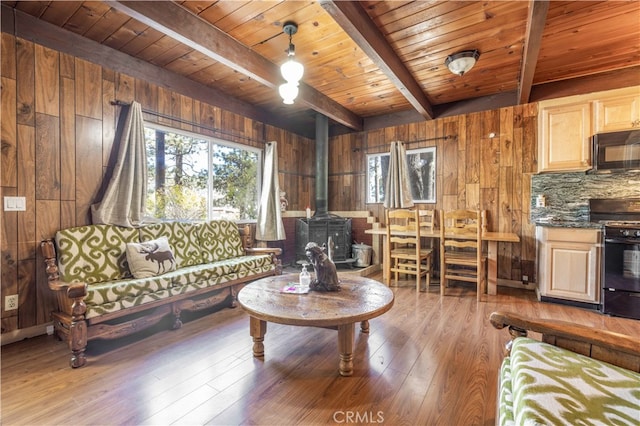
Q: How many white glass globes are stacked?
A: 2